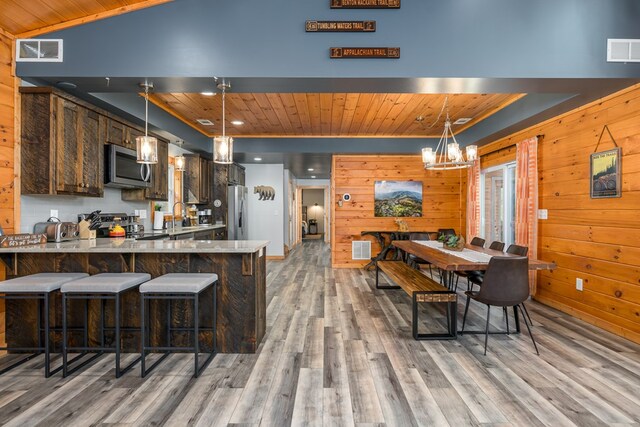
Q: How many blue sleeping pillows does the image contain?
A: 0